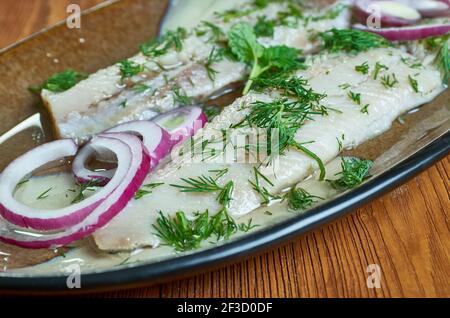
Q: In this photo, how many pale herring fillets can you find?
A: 2